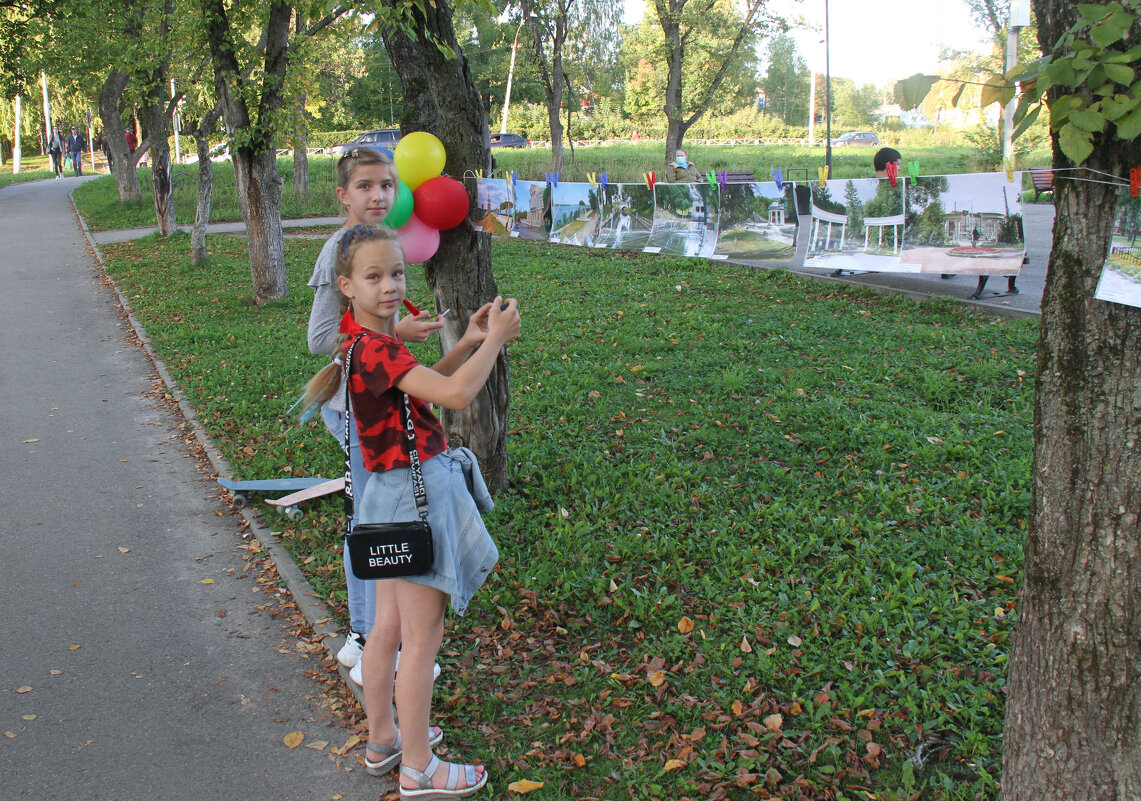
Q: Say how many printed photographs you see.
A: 9